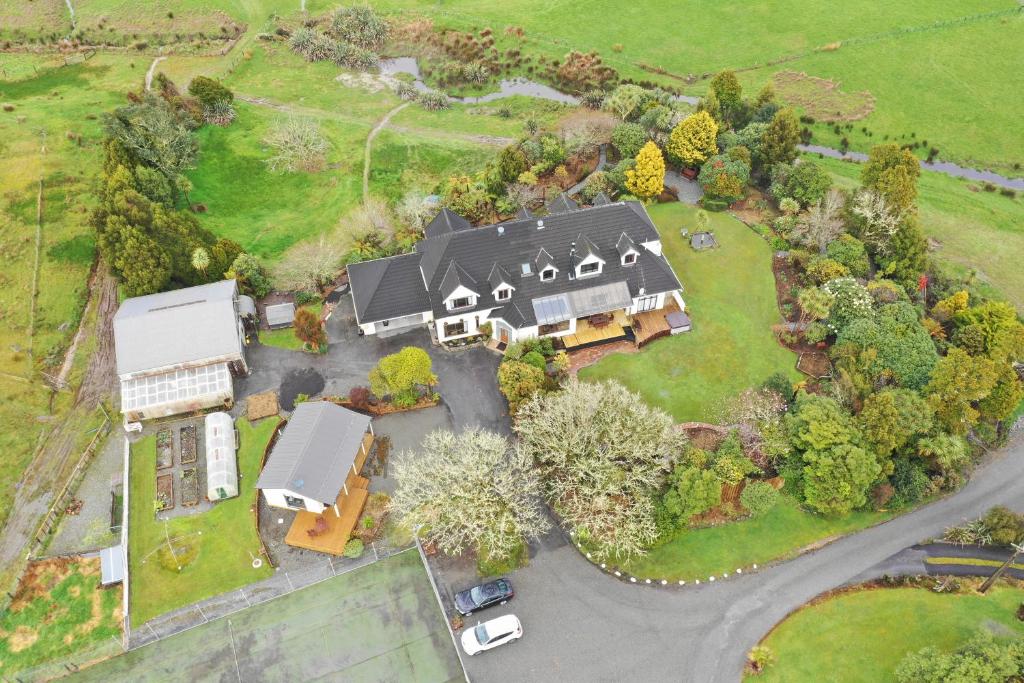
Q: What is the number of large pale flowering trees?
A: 2